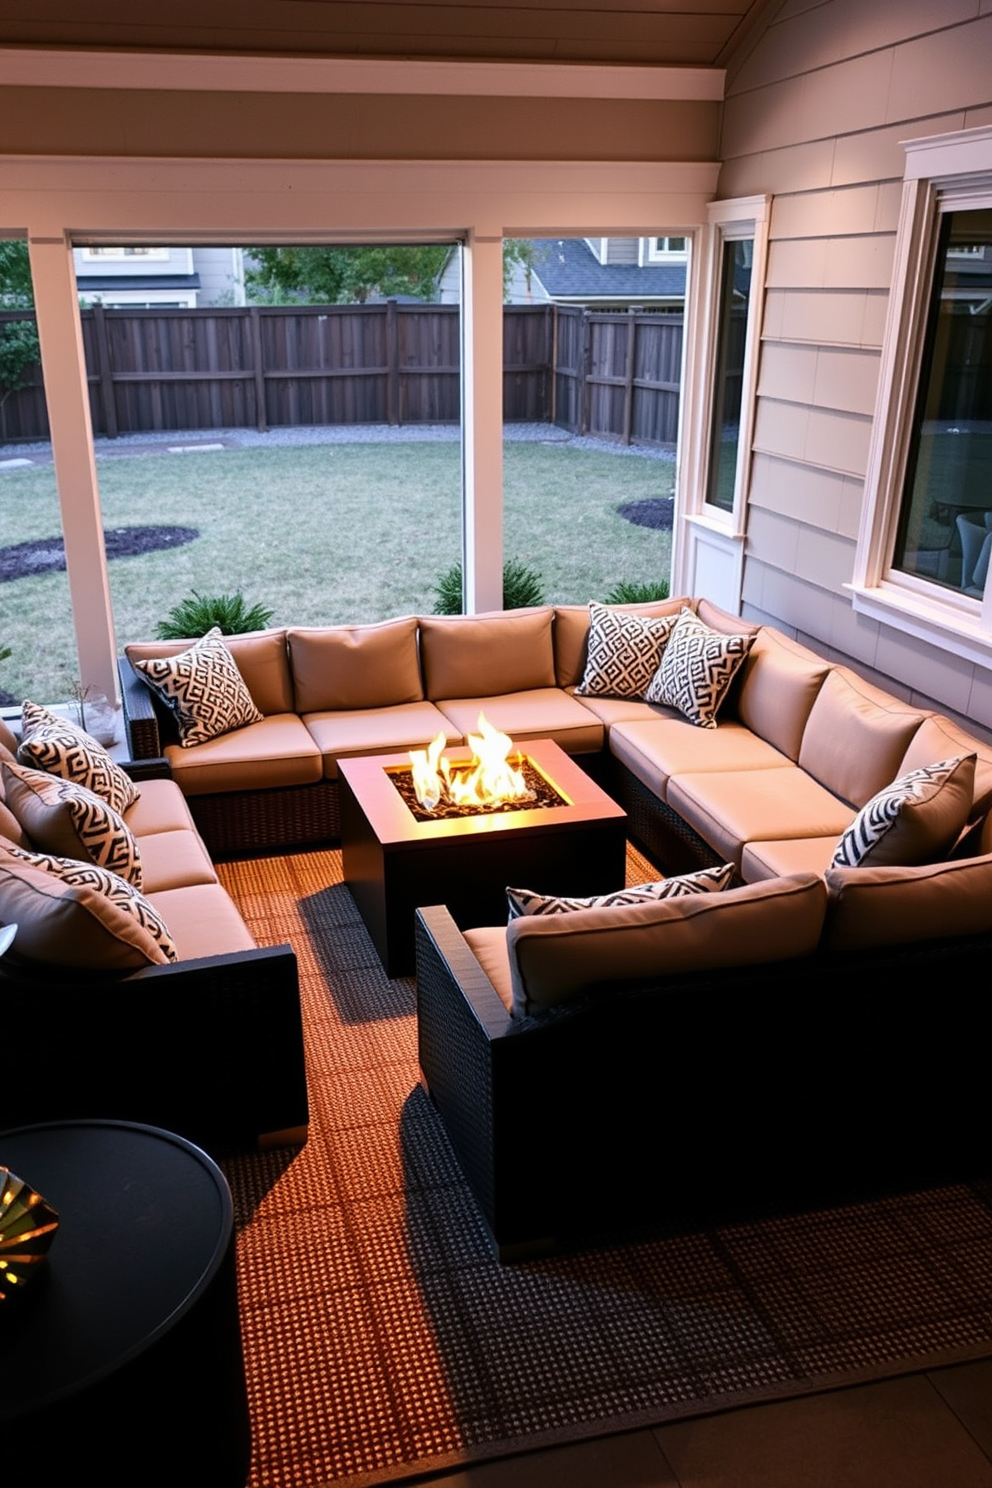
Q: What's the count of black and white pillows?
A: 8